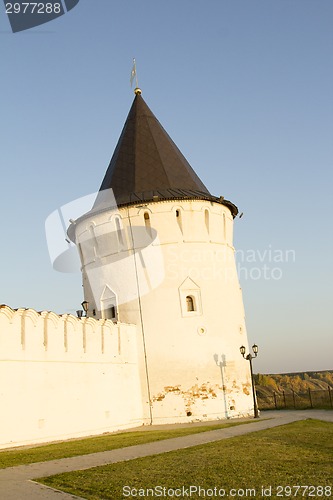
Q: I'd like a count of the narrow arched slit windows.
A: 6